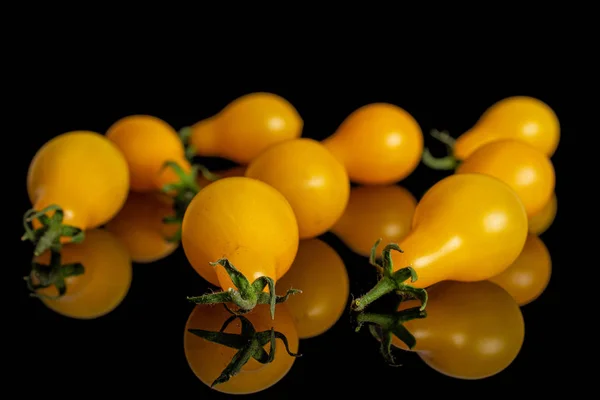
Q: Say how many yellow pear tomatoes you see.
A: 9